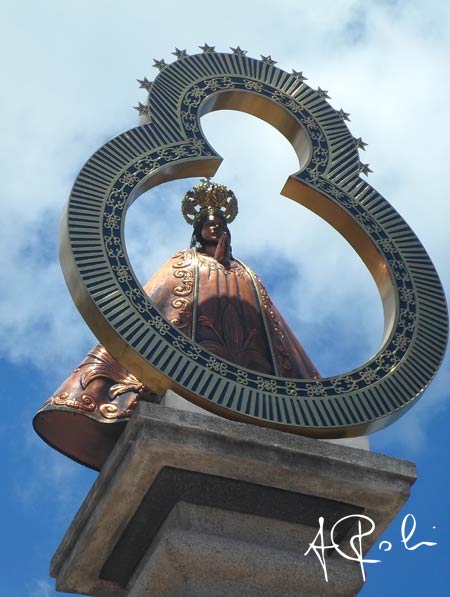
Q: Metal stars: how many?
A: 12